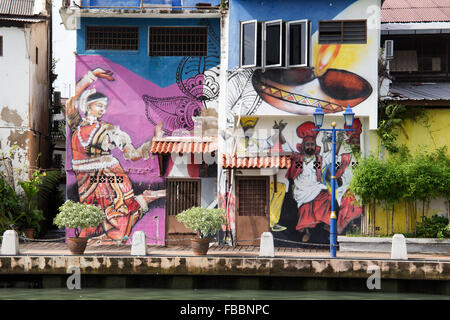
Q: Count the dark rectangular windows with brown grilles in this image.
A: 2